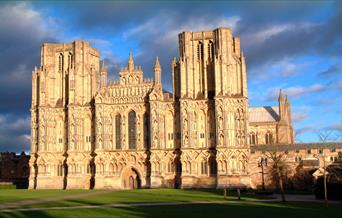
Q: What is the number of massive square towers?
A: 2